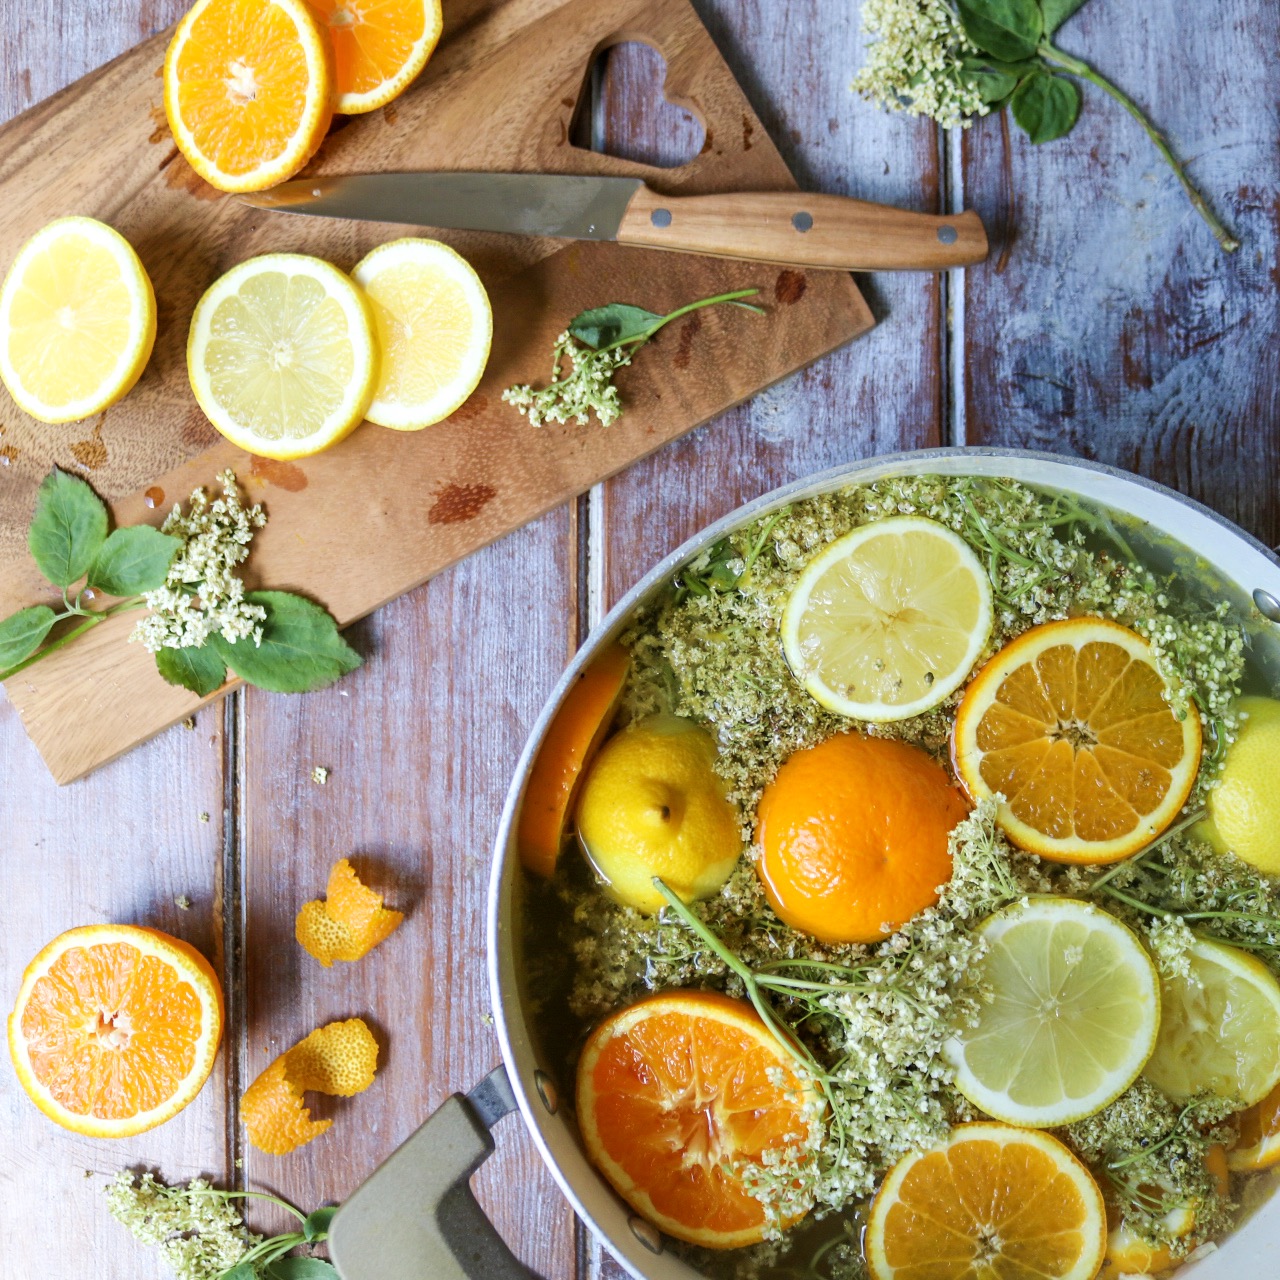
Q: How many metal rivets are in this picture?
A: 6